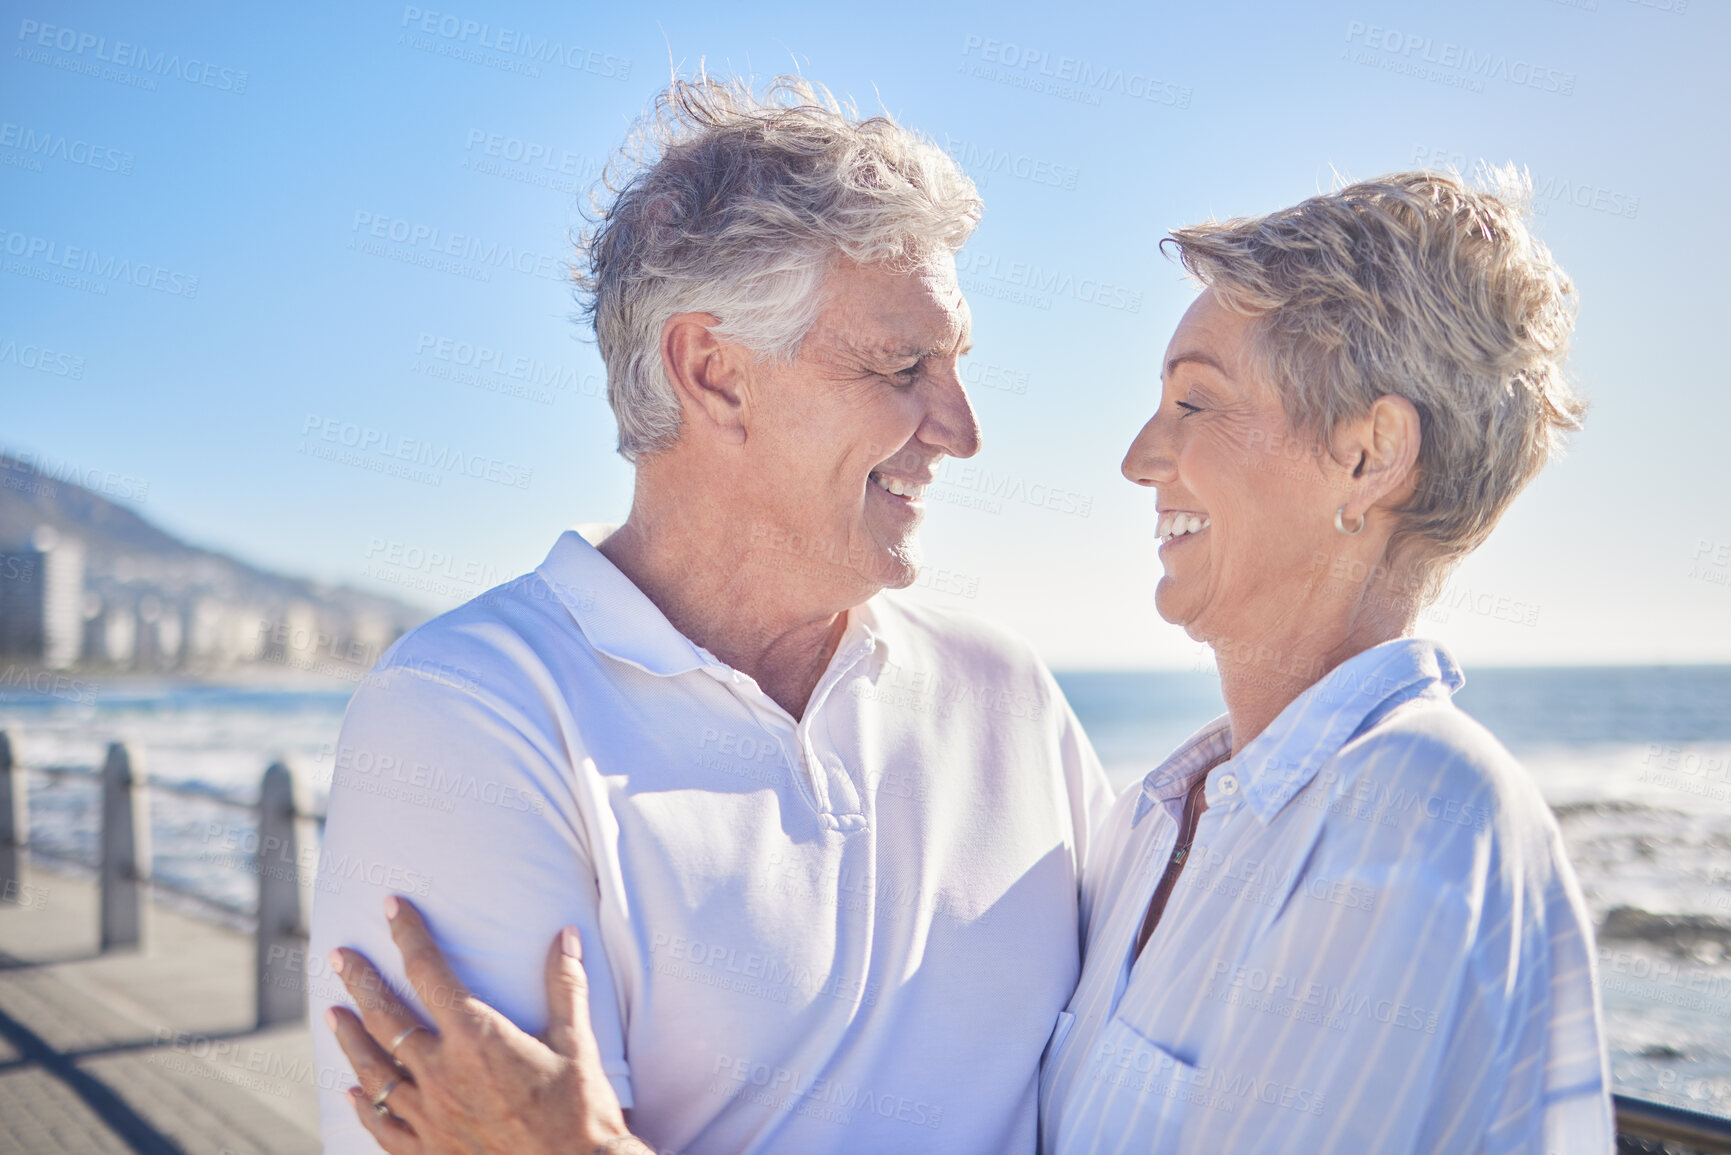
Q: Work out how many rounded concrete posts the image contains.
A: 3